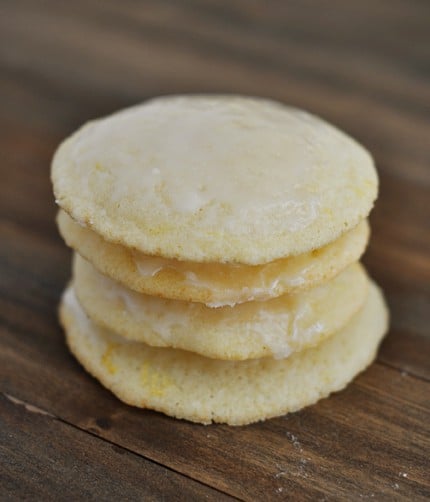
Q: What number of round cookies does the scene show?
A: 4